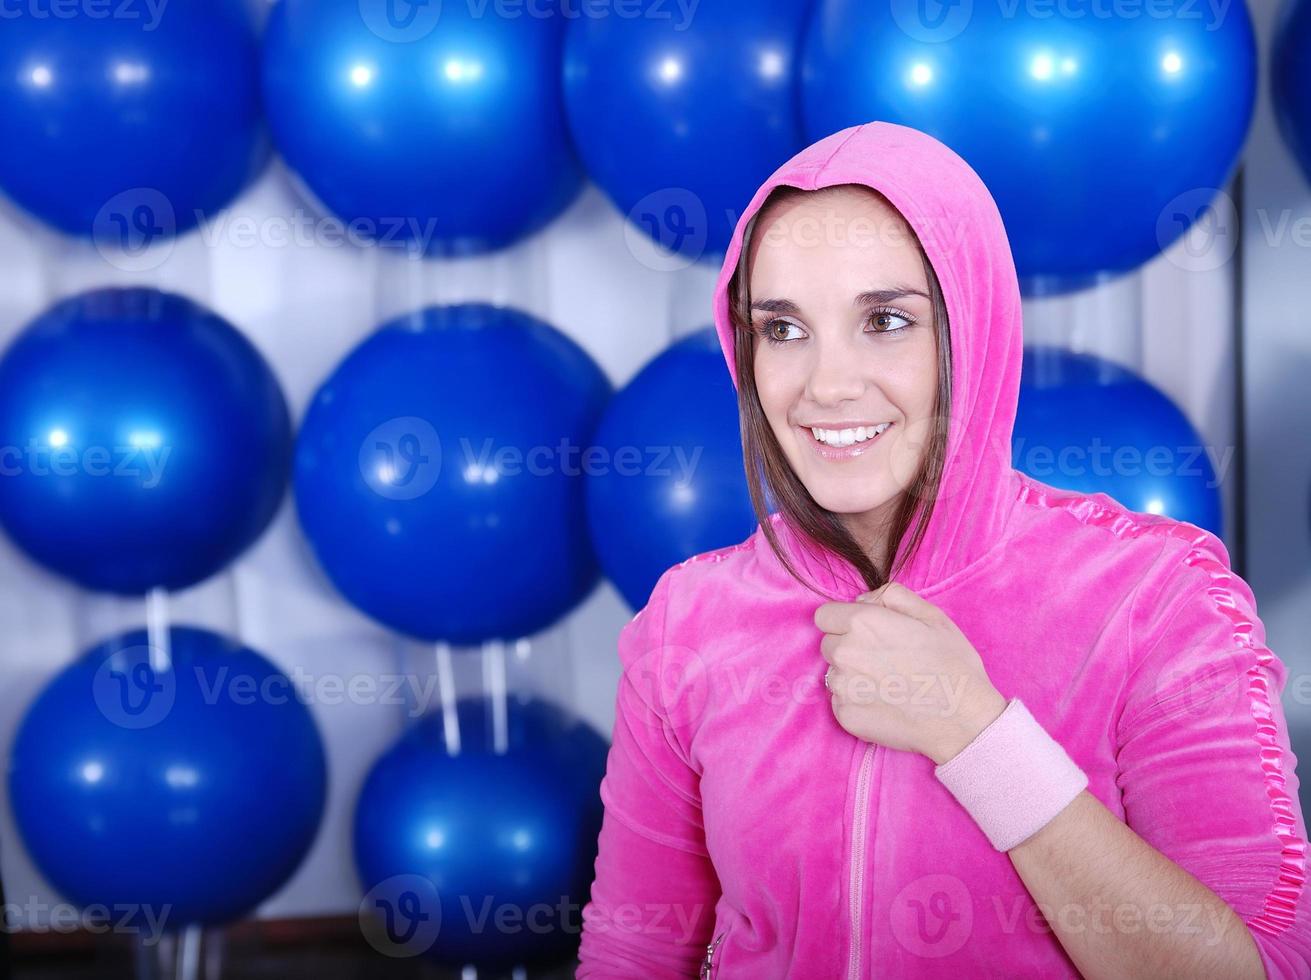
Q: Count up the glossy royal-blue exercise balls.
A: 11